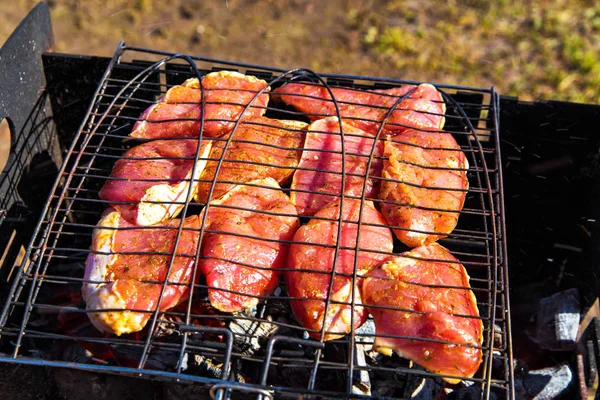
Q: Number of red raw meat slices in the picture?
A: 10